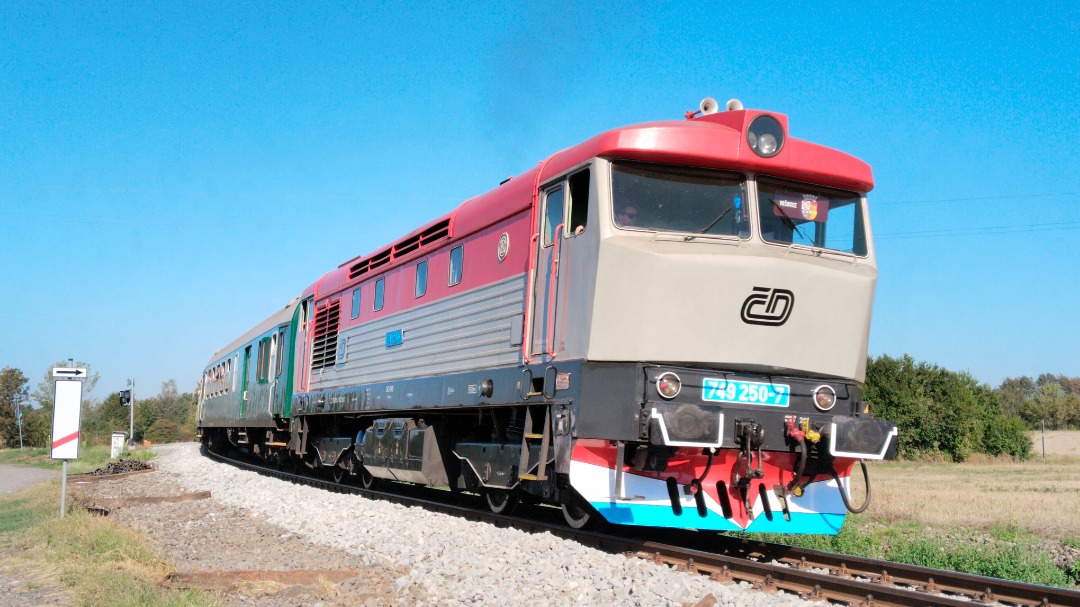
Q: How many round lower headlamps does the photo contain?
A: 2